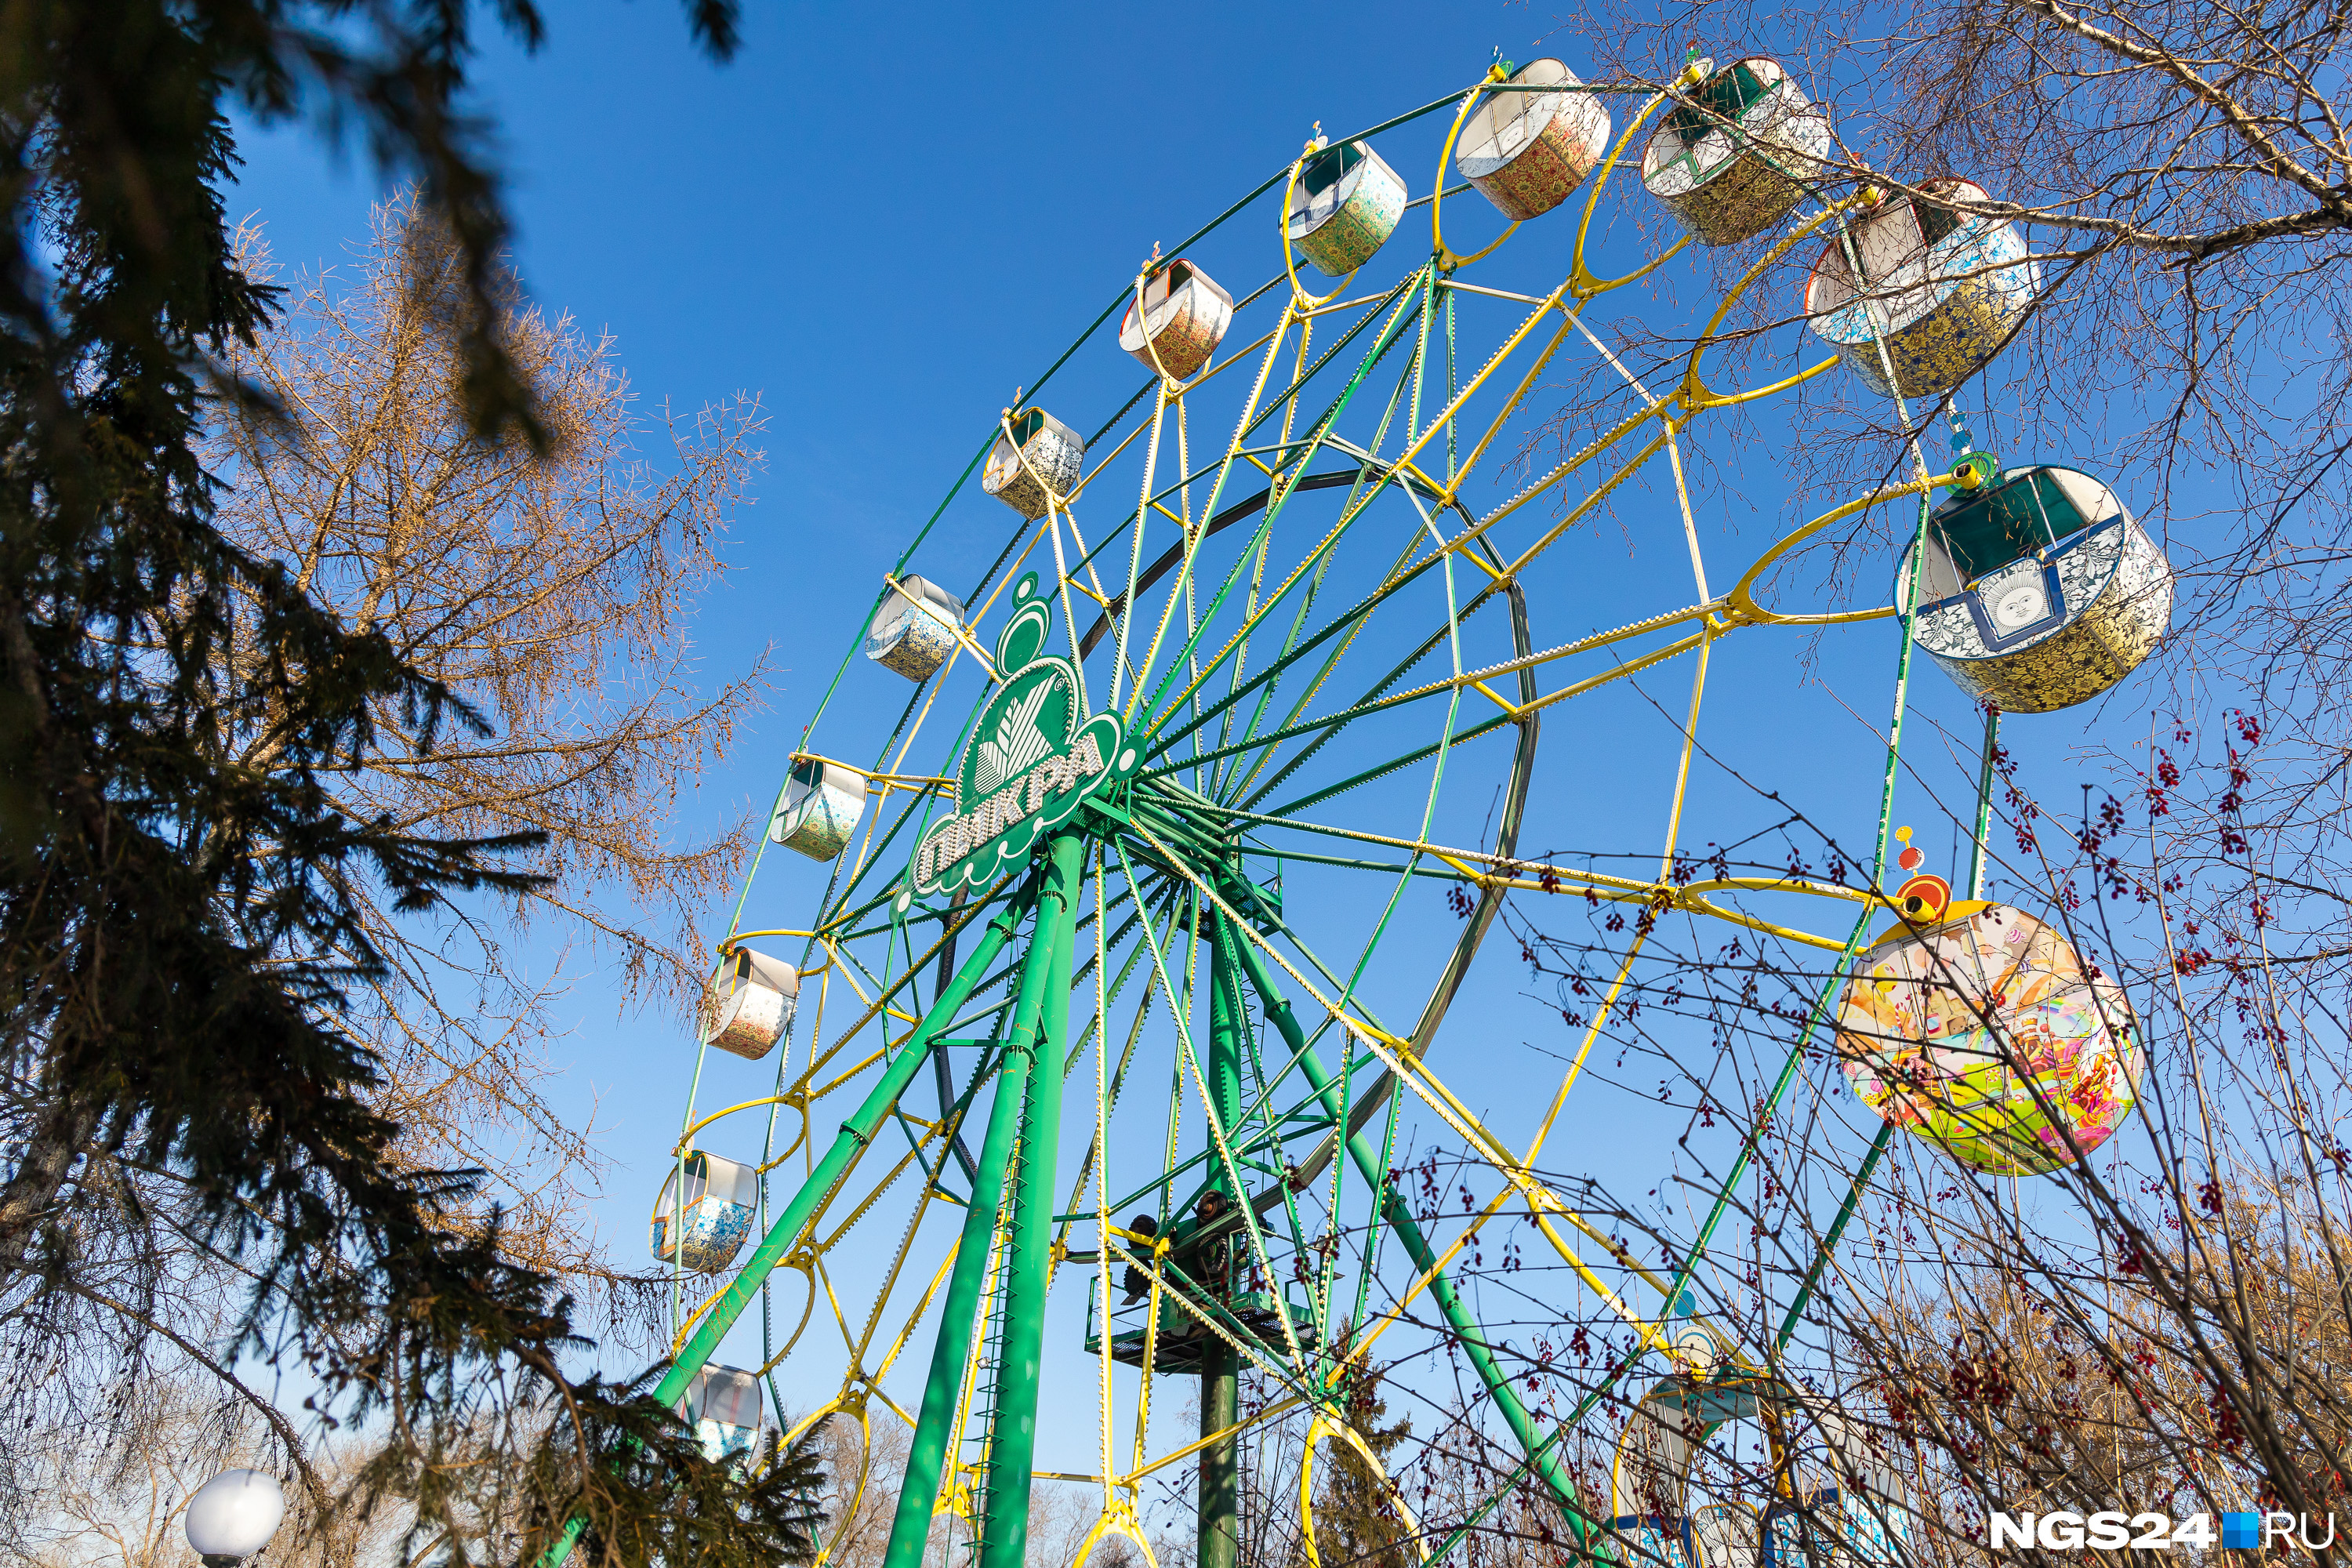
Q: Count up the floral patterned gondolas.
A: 13